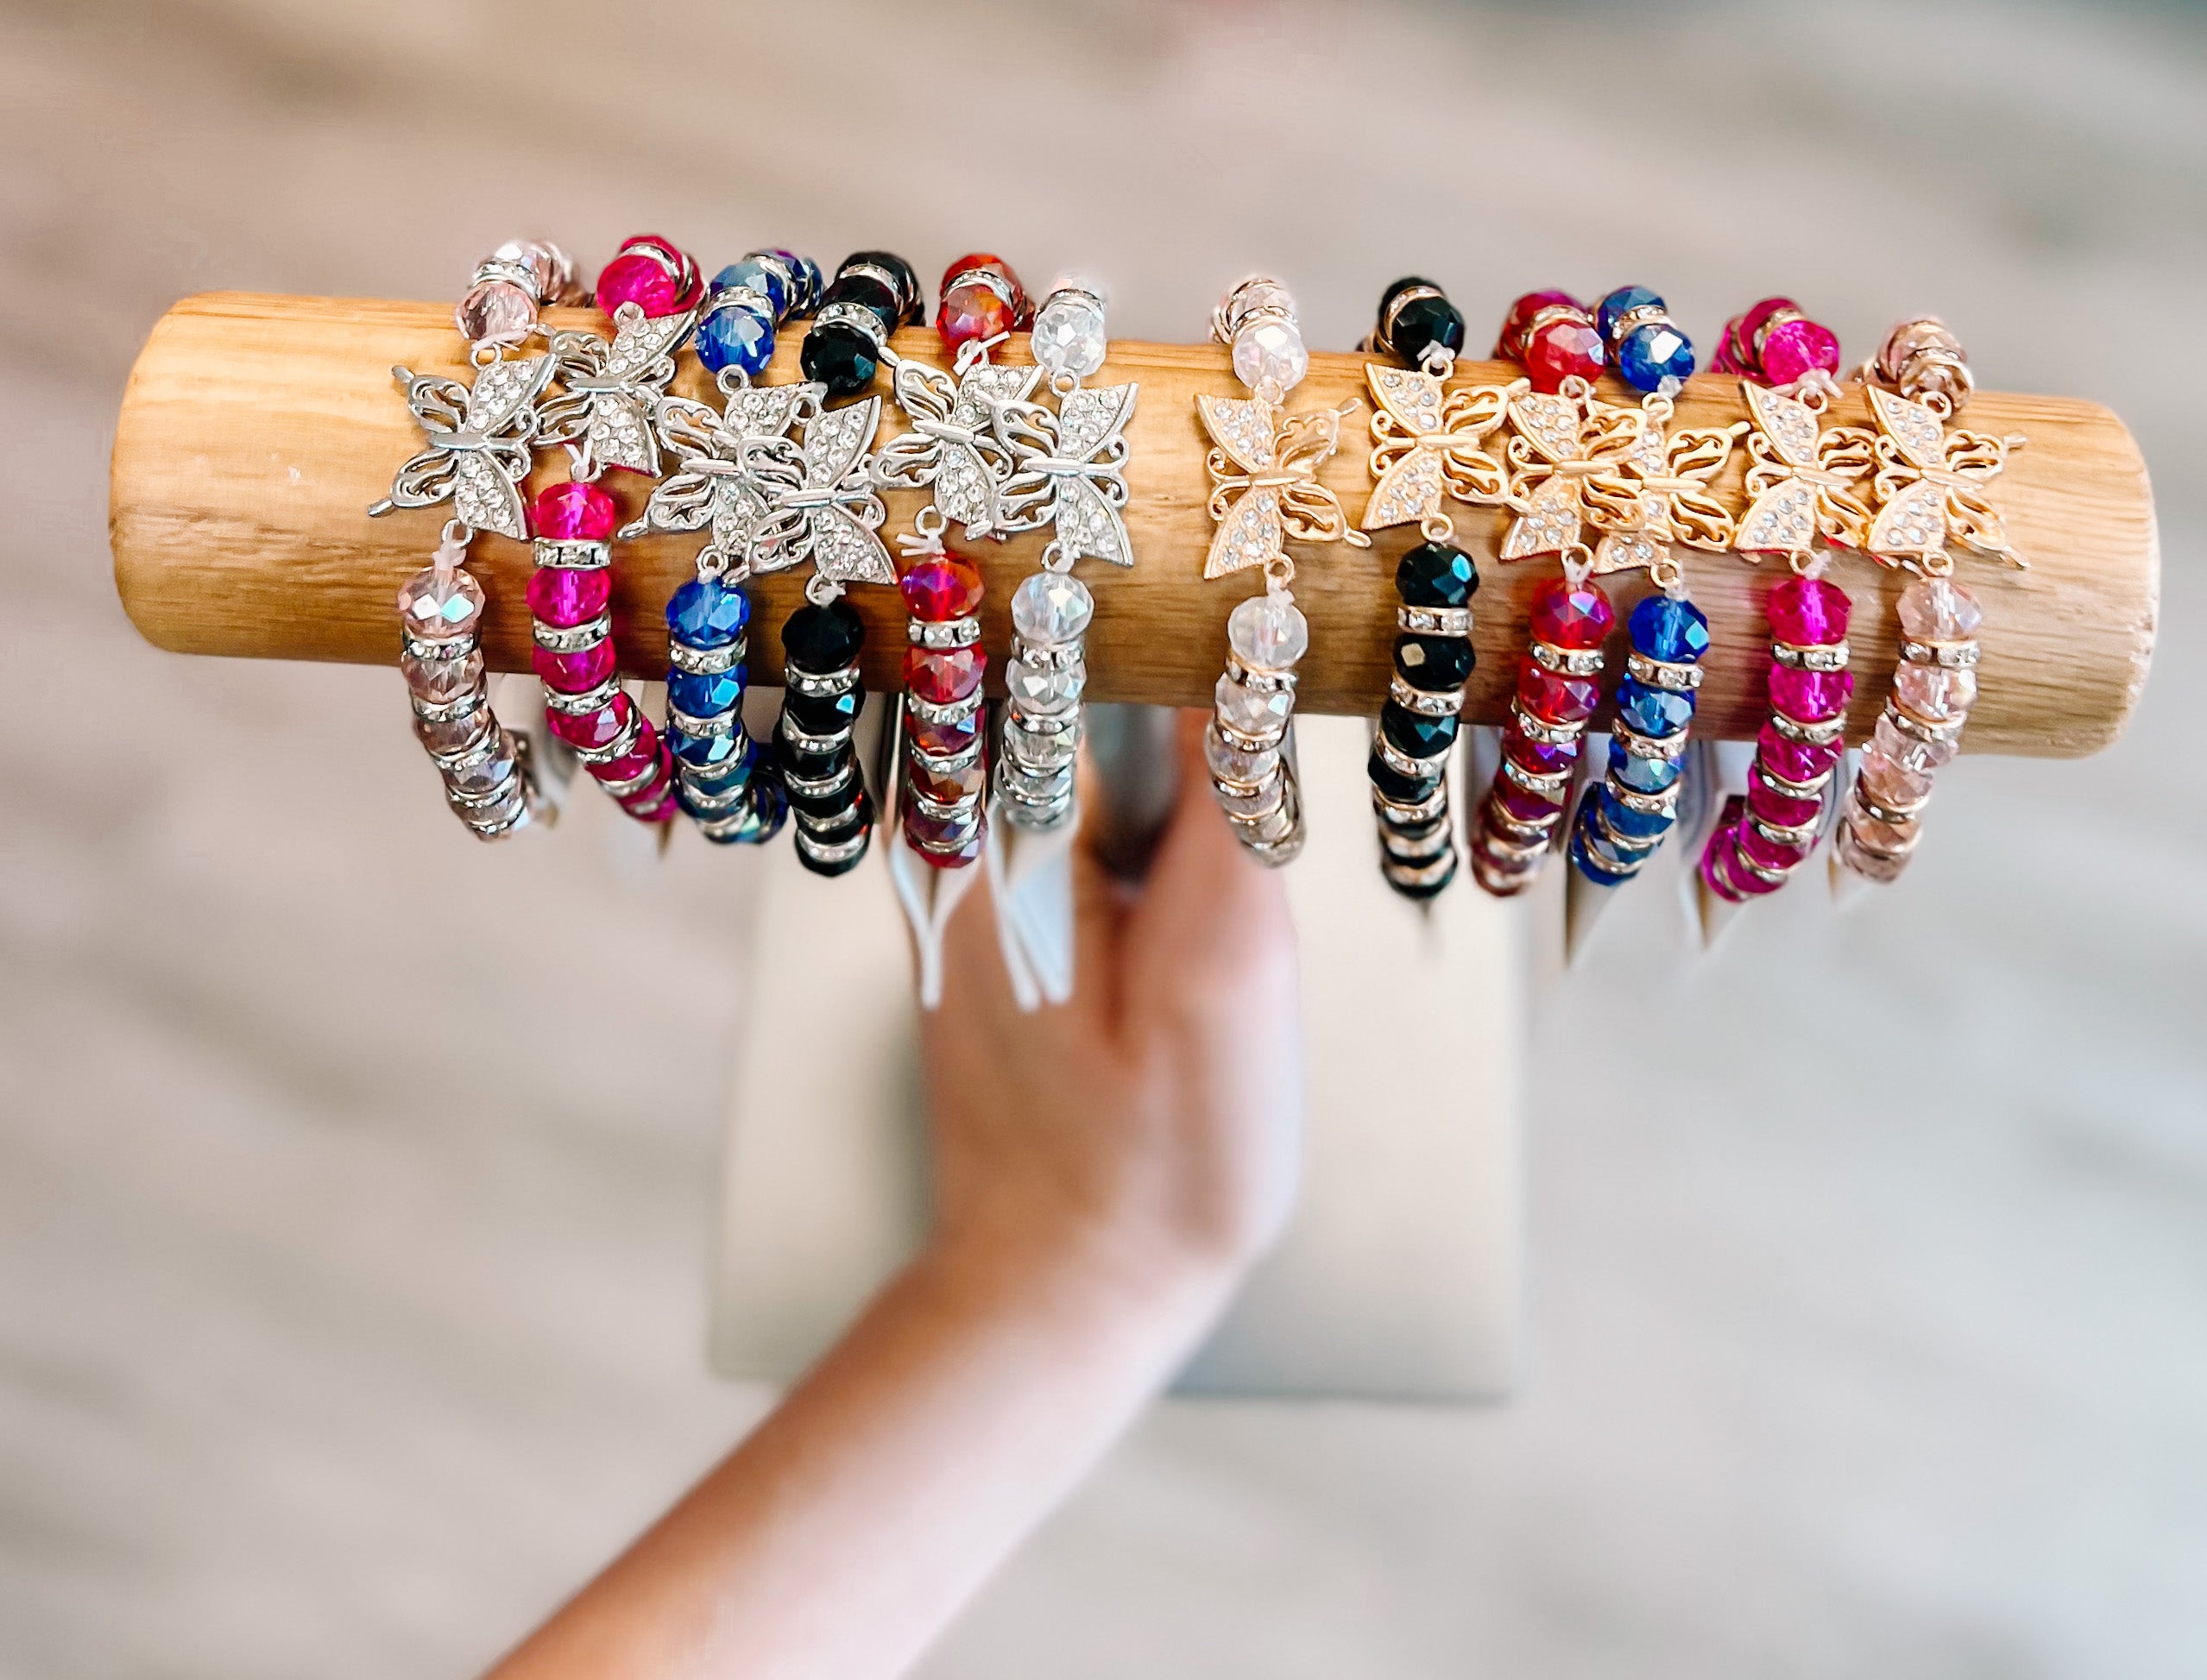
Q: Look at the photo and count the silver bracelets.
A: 6